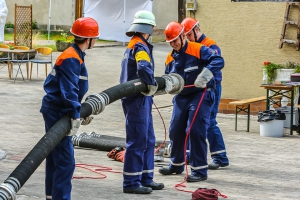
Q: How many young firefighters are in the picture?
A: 4